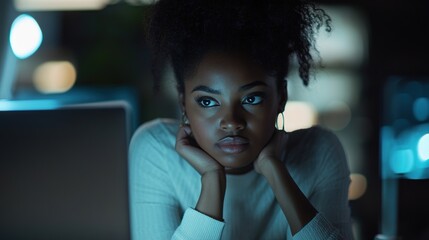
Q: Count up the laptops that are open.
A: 1